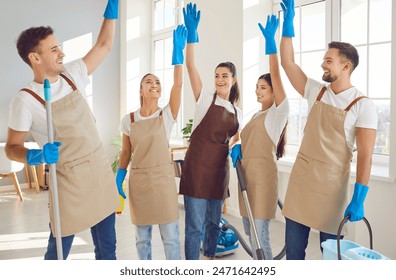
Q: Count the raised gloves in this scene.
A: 5